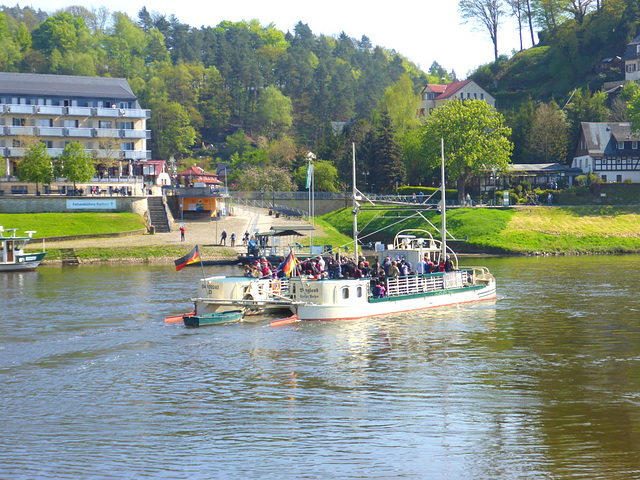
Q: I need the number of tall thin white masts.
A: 2